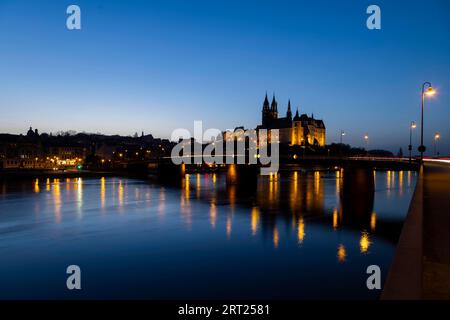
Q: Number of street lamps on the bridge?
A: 5